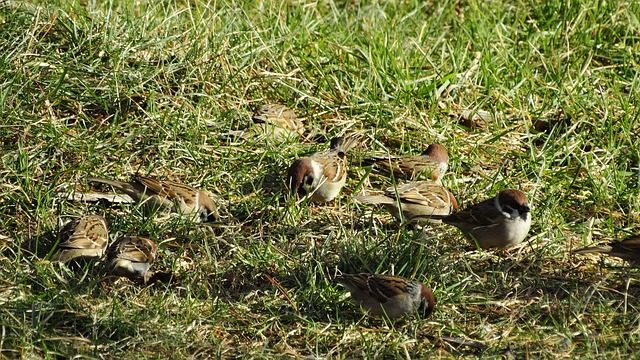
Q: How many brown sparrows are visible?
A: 10